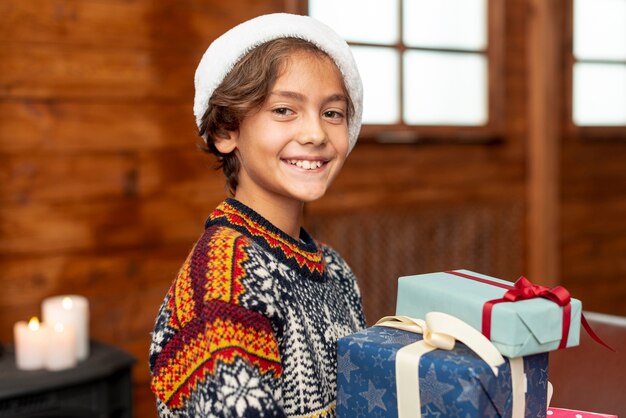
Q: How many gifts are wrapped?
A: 3